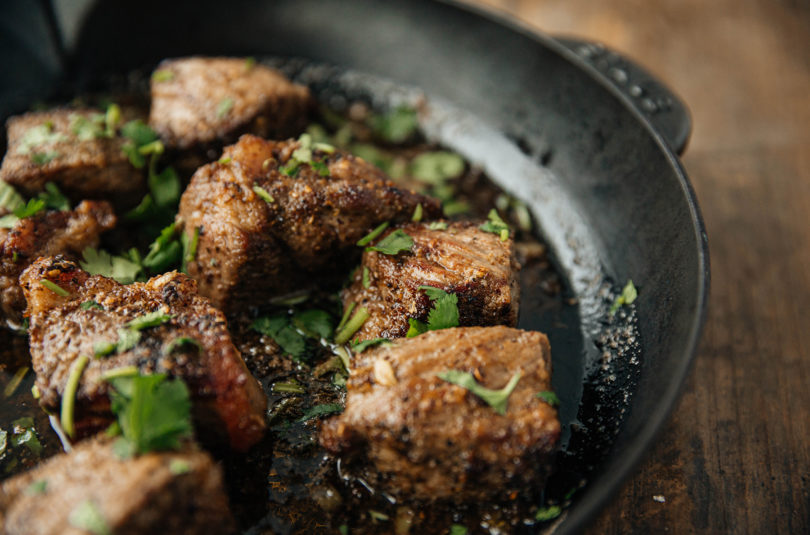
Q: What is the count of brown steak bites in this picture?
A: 8